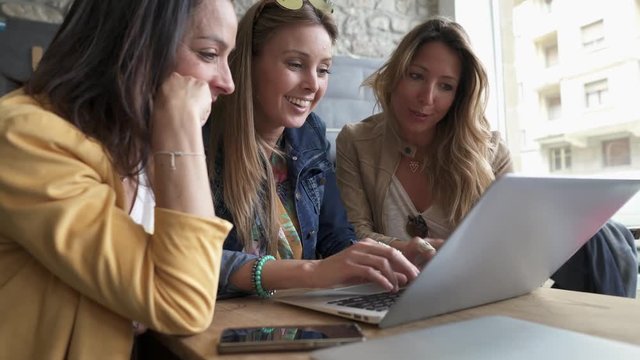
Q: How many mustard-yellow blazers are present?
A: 1